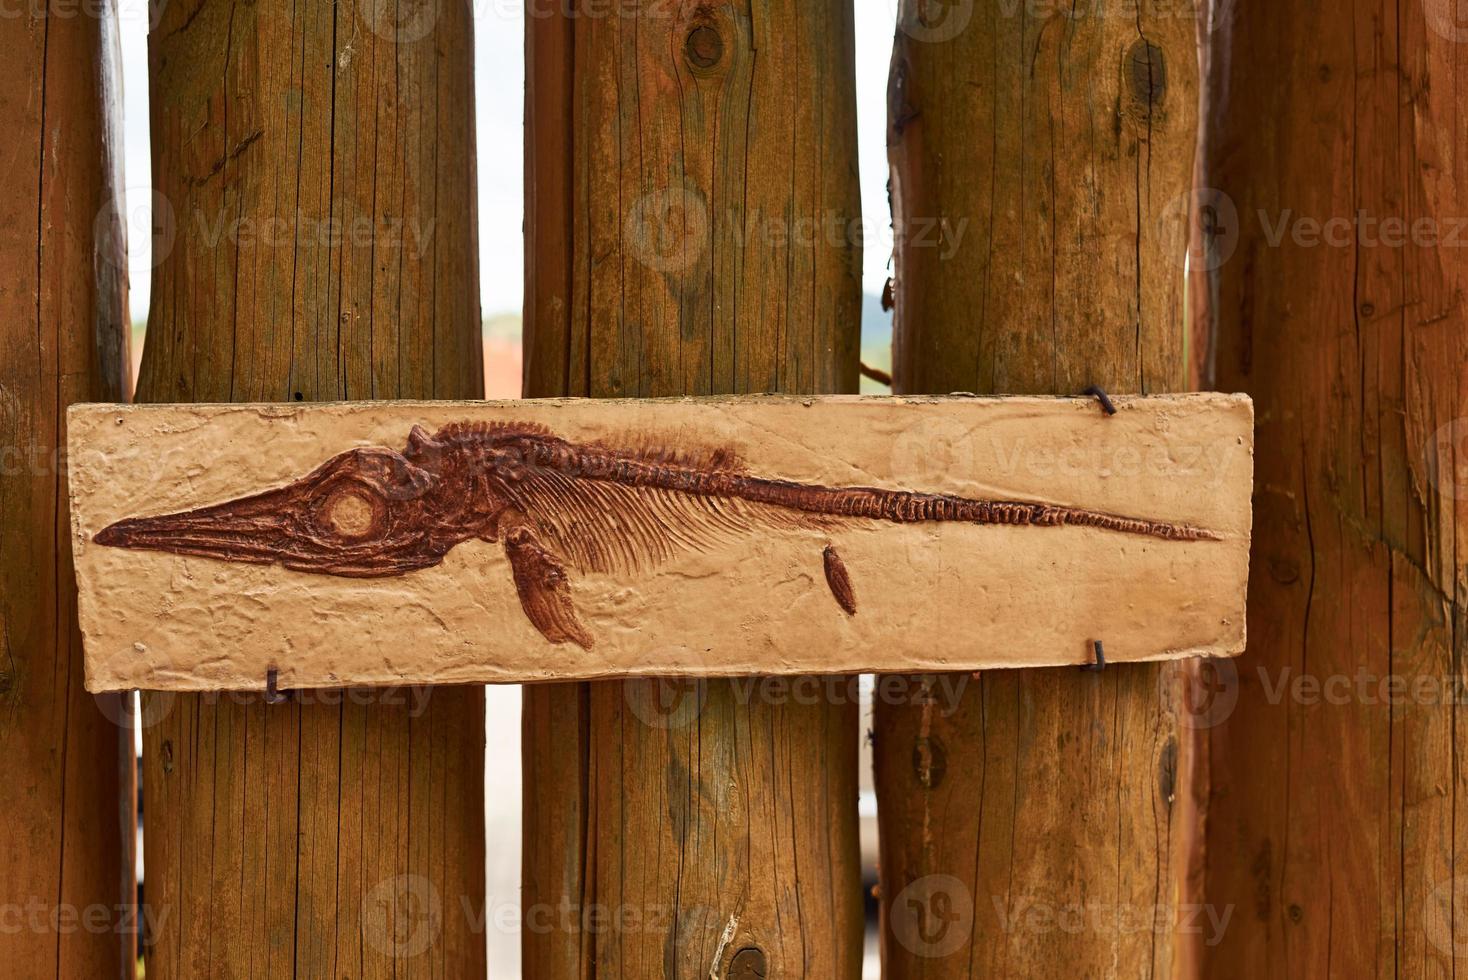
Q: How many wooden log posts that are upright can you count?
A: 5